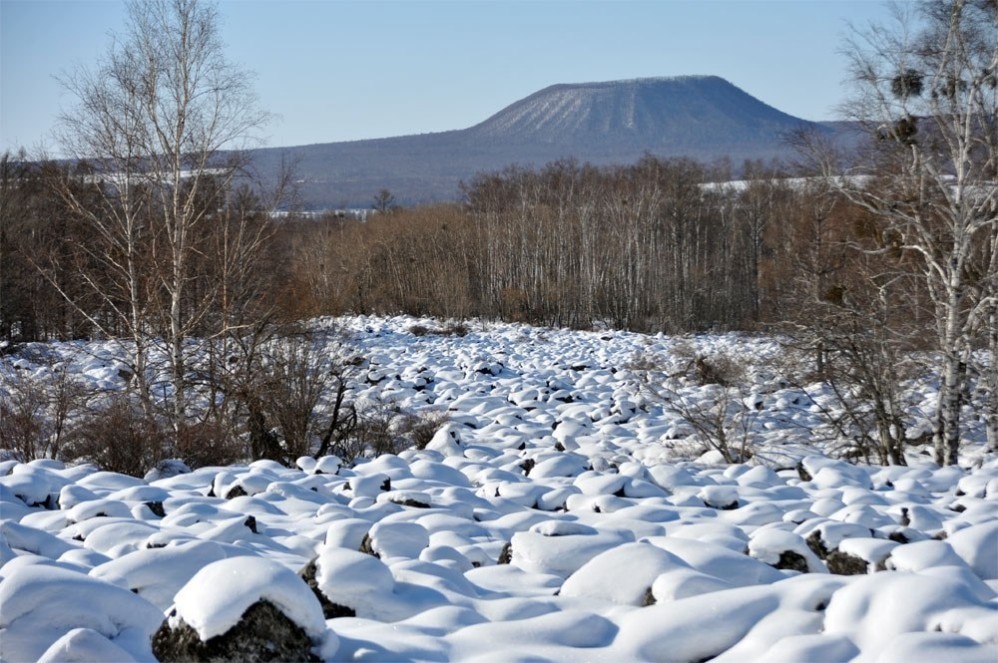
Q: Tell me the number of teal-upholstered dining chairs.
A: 0